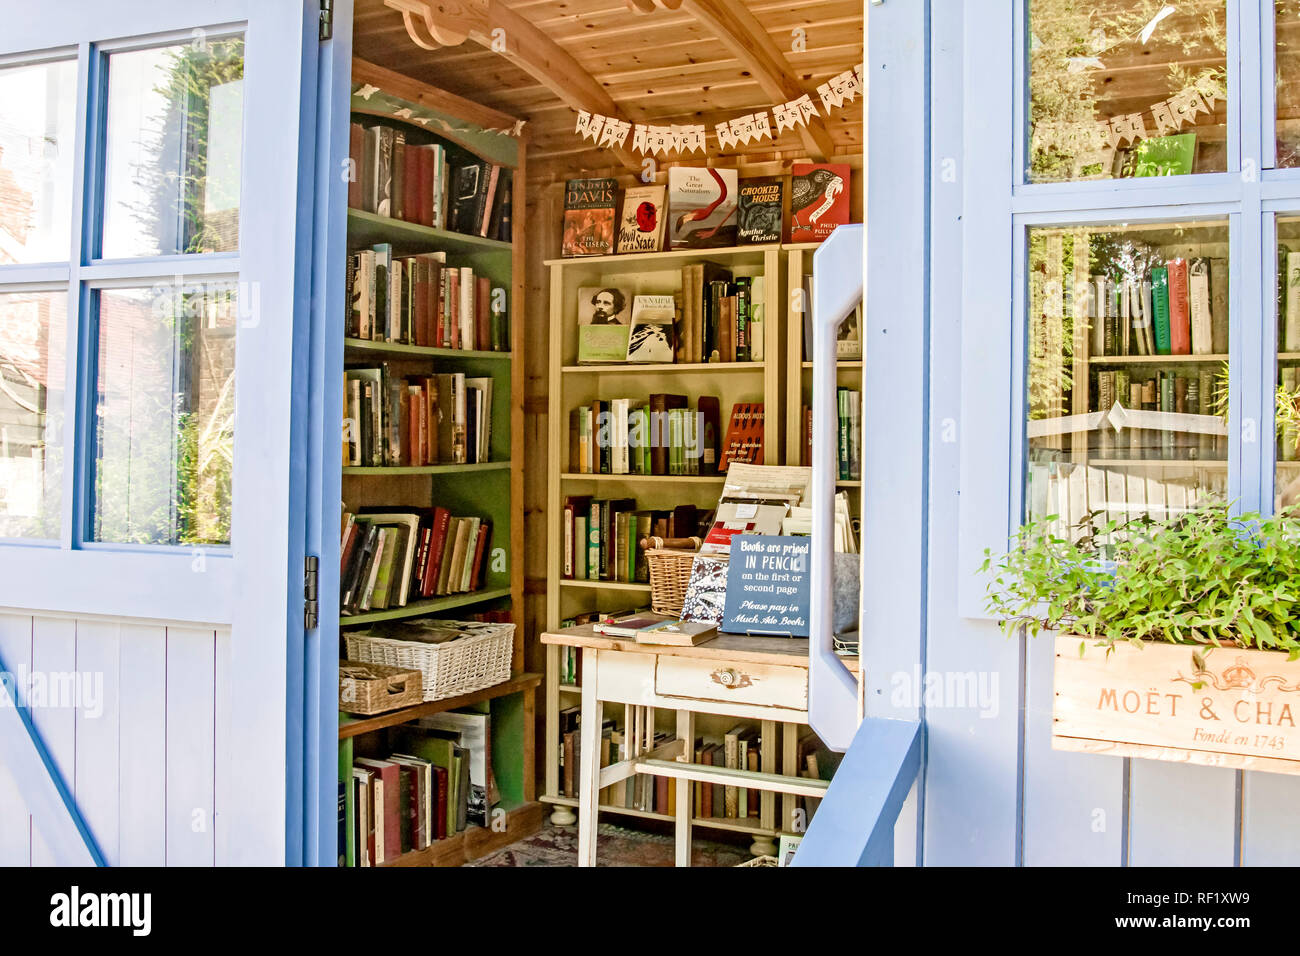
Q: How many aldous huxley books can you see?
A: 1